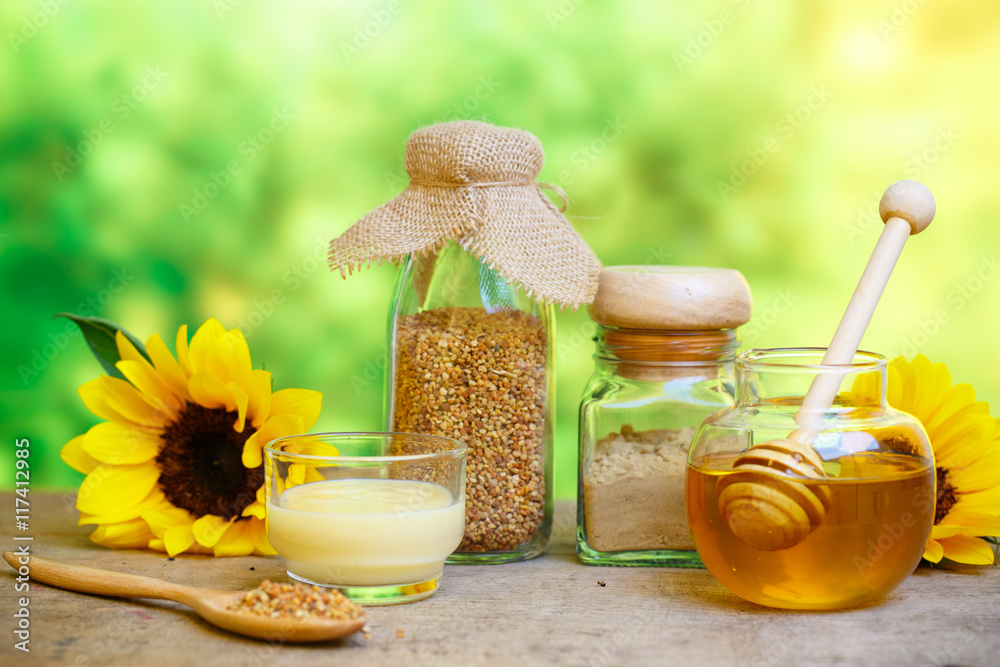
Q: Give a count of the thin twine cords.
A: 1